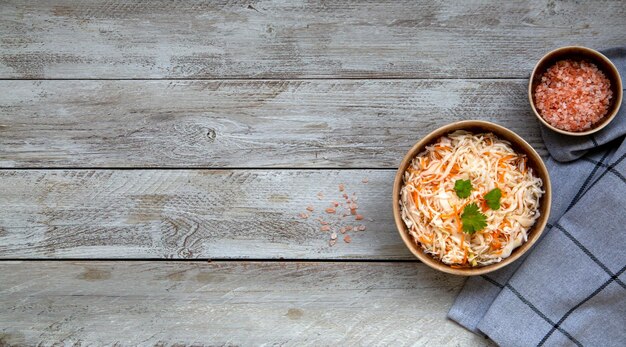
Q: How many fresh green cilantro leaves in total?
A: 3